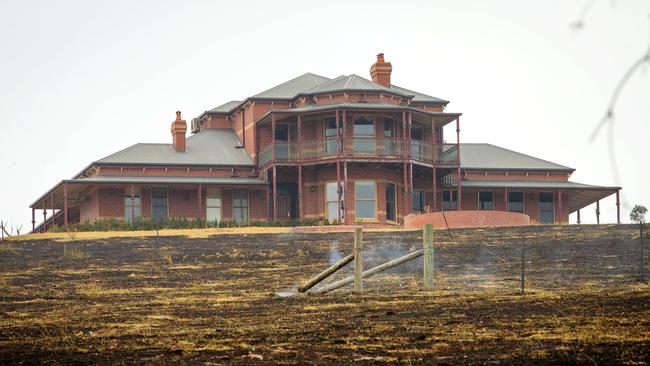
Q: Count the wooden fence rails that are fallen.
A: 2